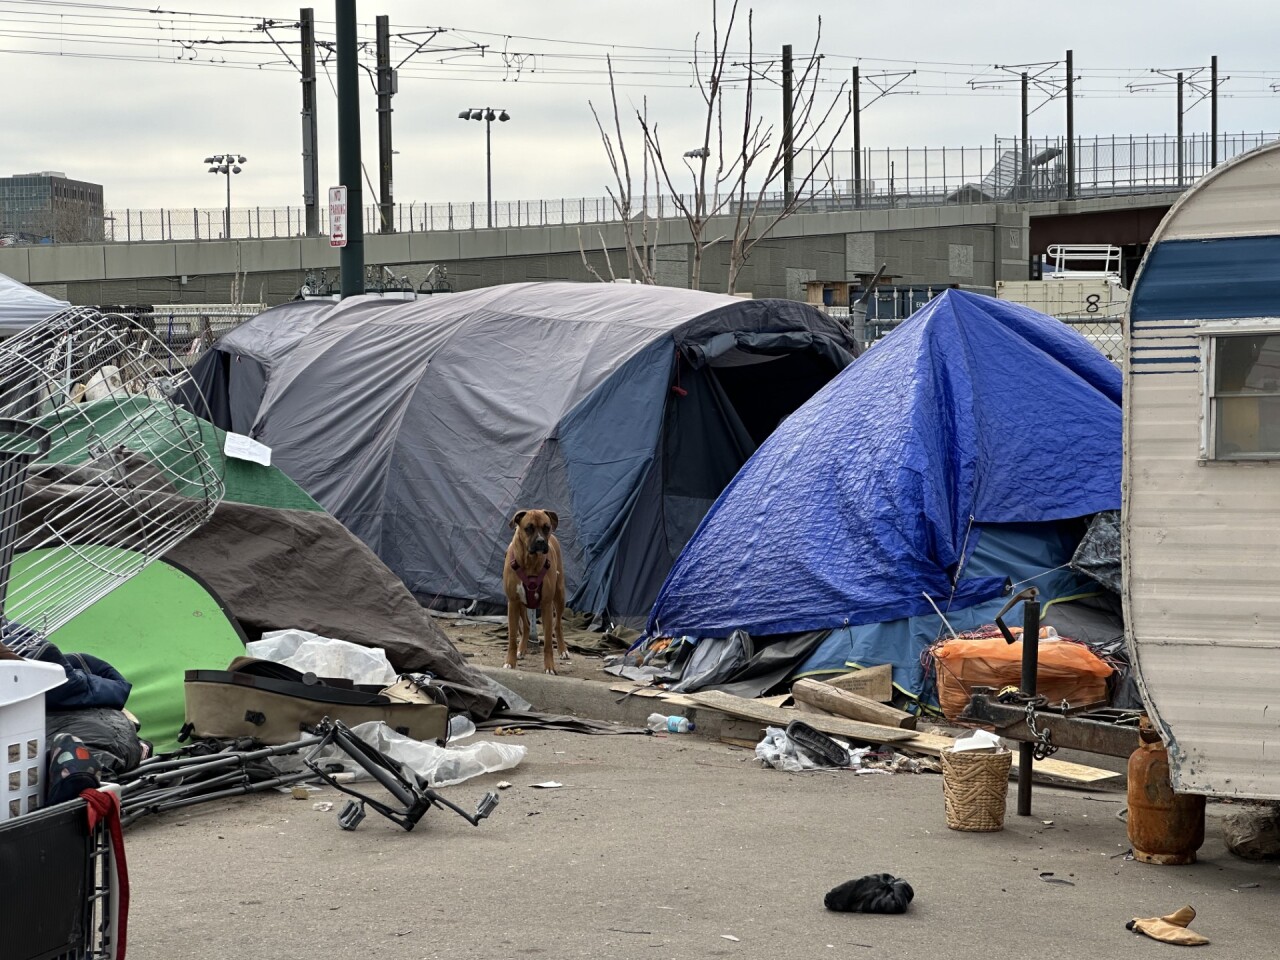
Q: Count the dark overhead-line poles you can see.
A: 8